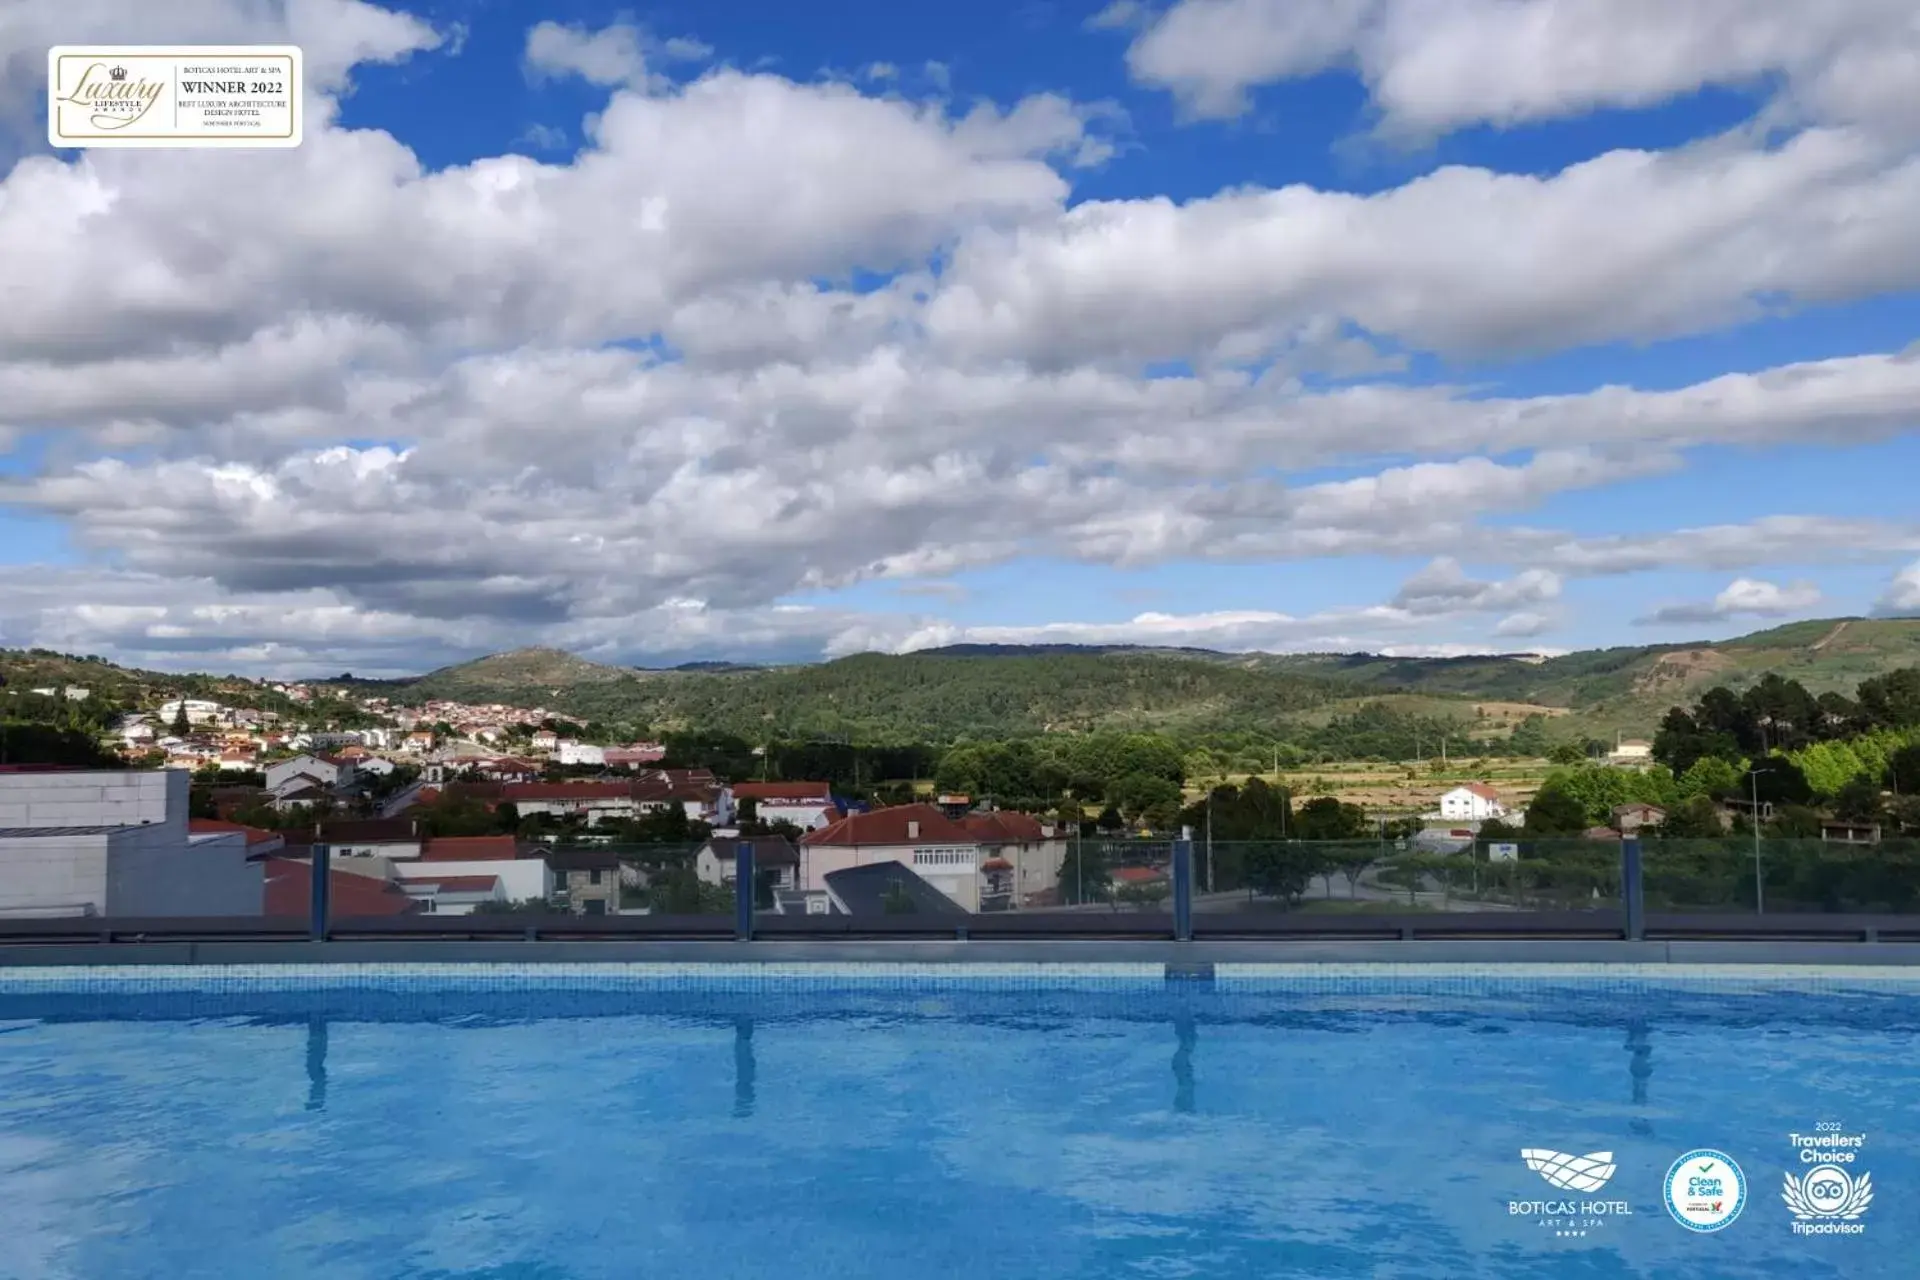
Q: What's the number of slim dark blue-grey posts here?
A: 4